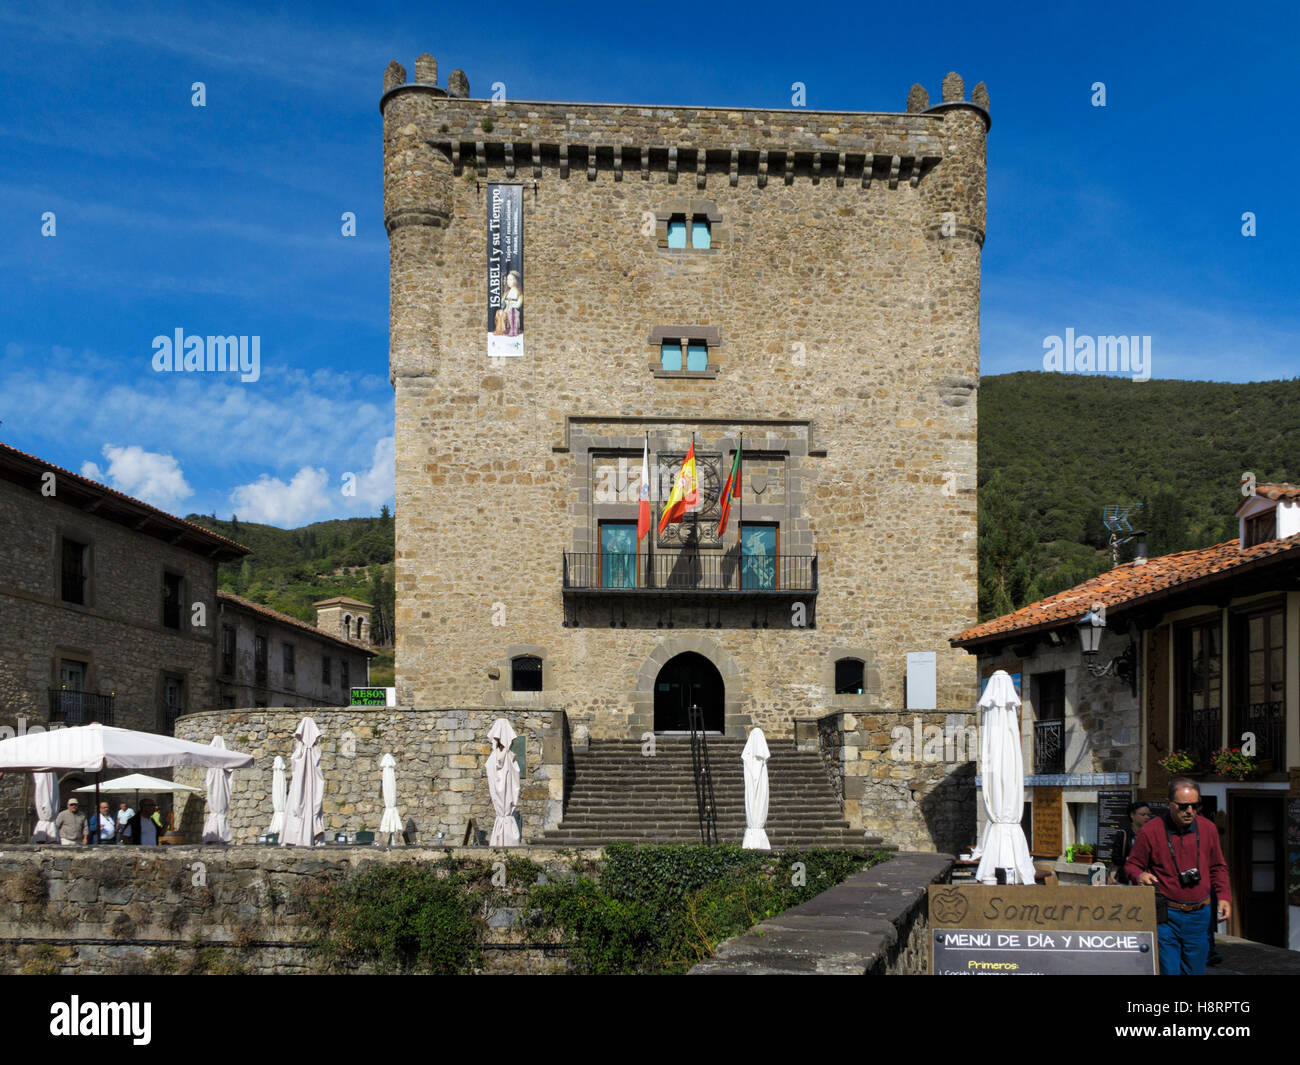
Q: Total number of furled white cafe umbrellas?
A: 8